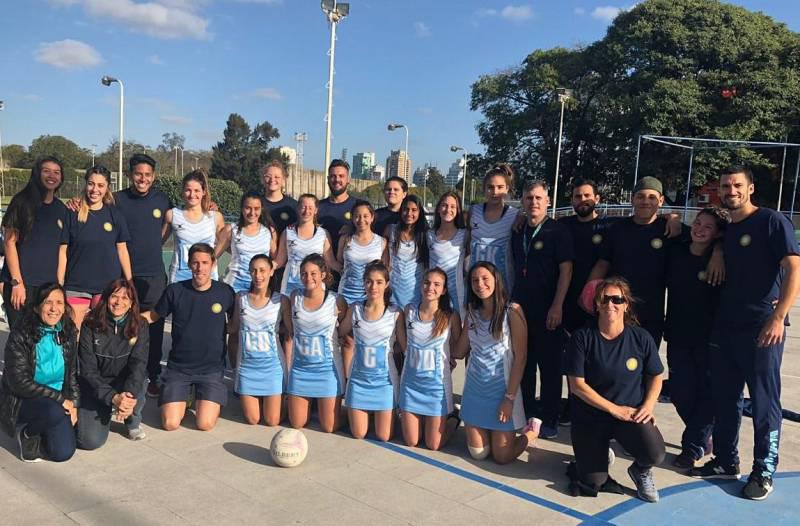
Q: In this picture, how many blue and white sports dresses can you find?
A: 12